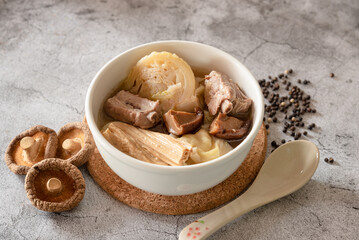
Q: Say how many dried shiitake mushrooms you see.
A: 3